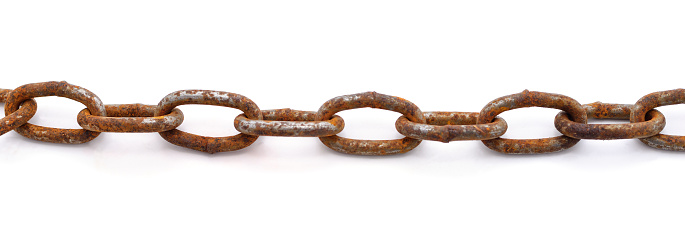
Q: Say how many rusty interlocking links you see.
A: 10